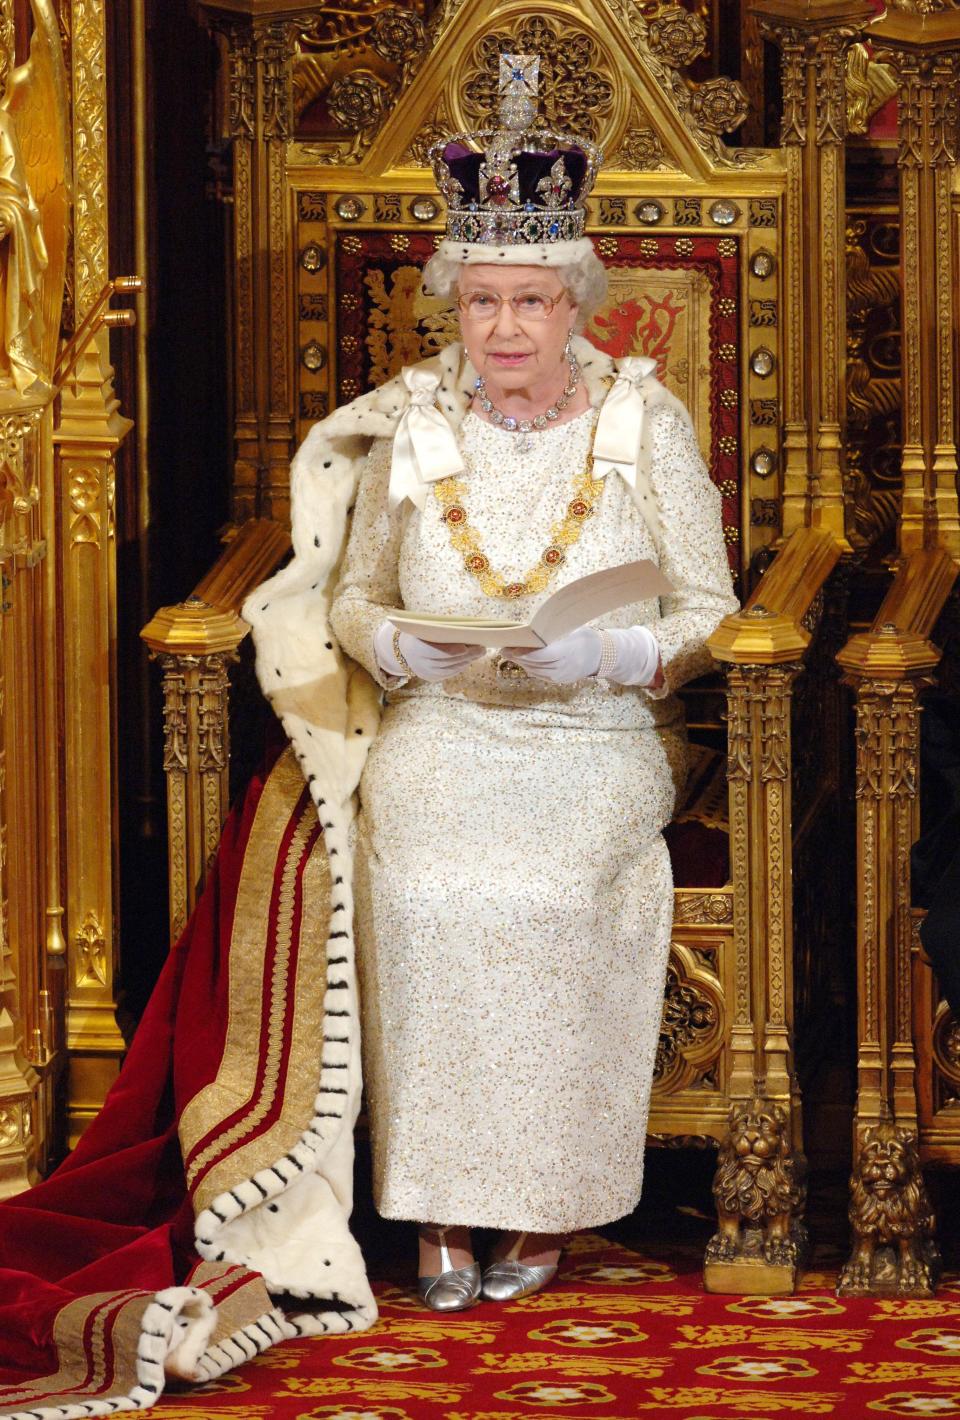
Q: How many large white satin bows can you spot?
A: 2